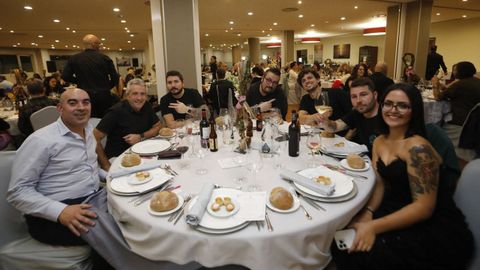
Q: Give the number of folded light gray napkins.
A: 4